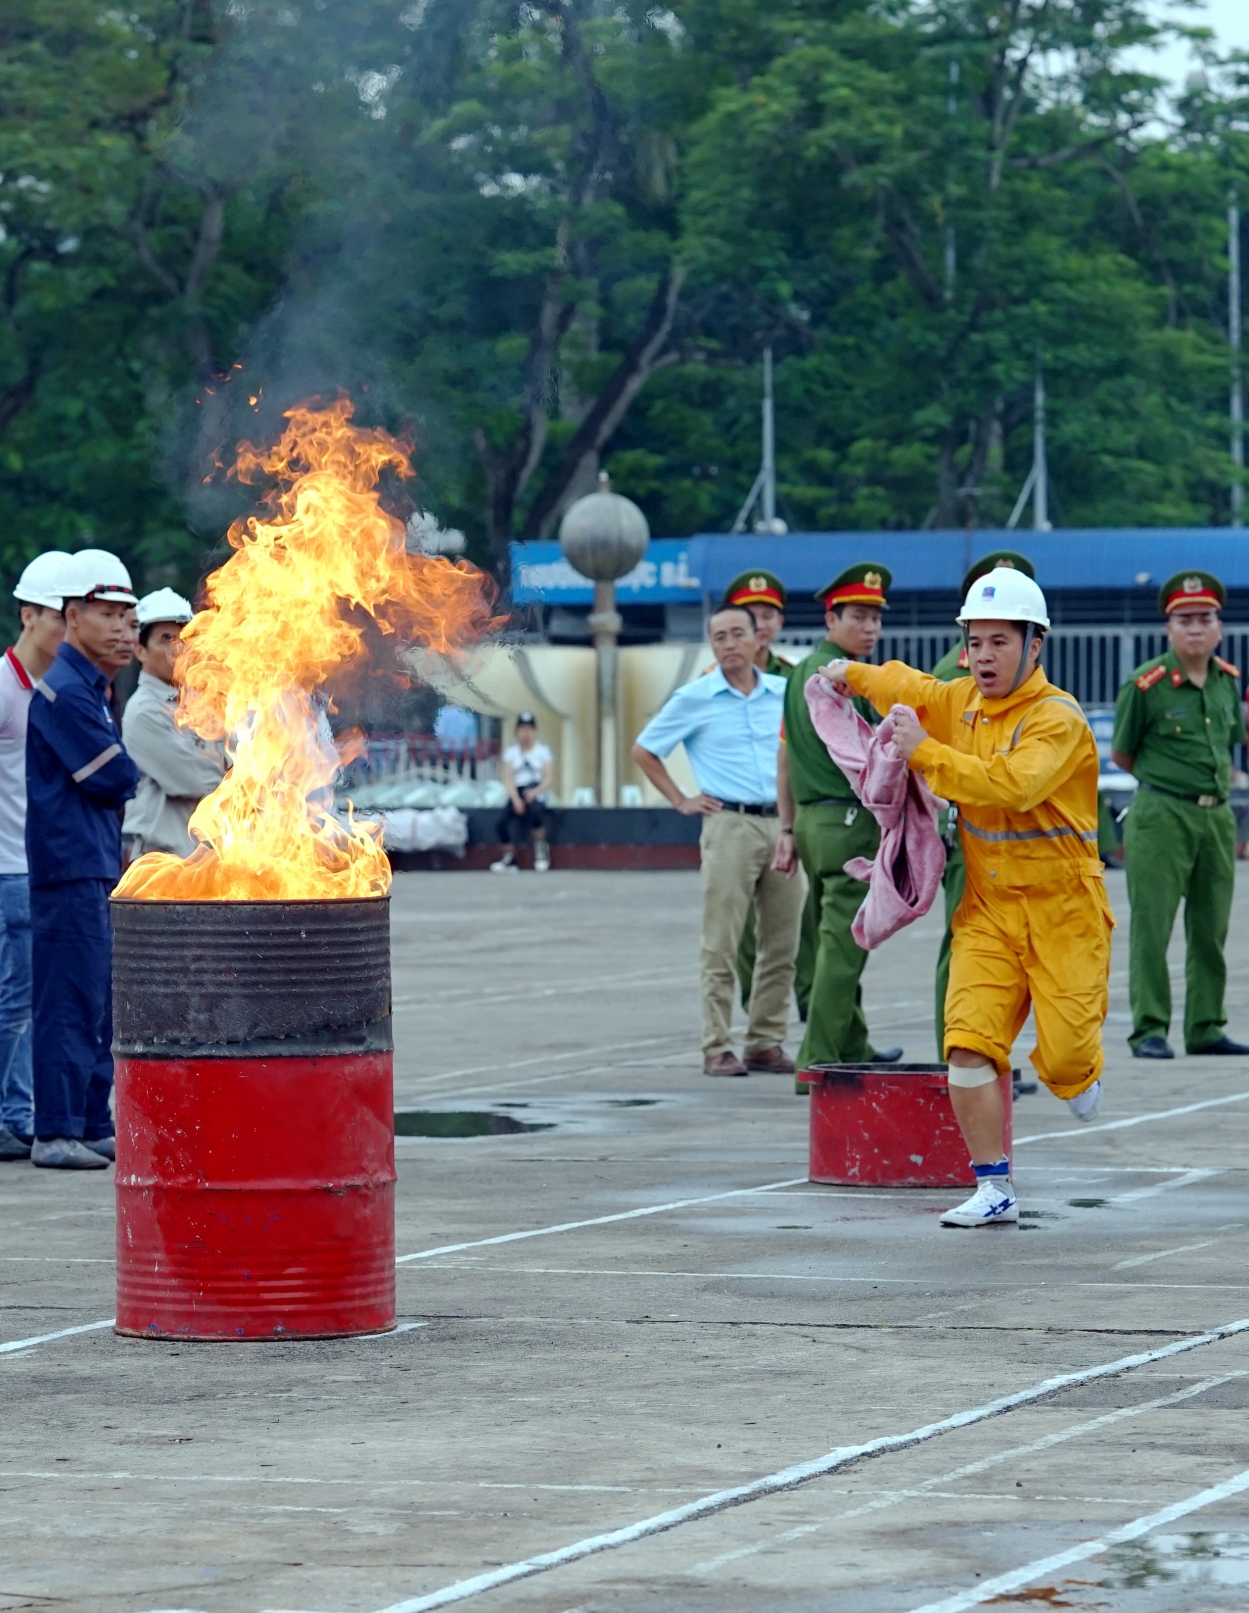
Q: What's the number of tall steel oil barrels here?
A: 1